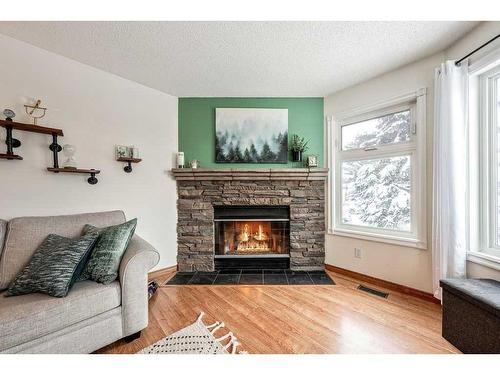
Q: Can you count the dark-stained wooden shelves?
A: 4